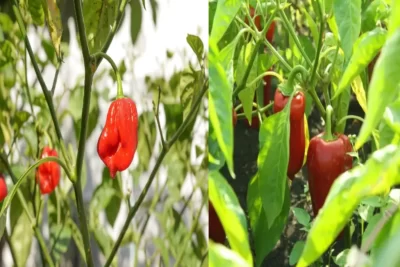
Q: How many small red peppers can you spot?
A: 3